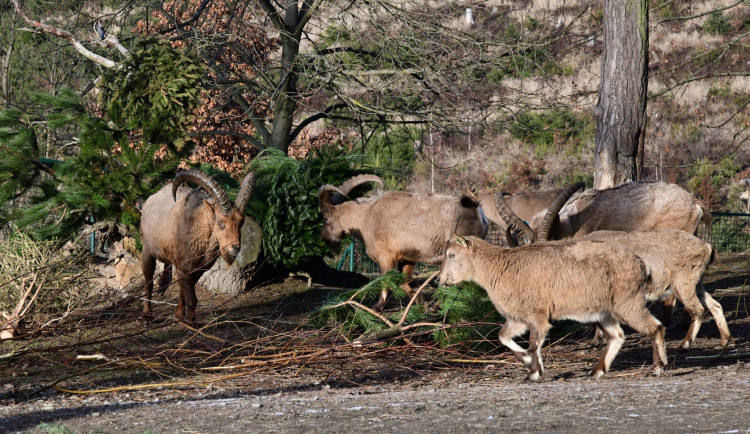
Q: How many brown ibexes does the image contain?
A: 6